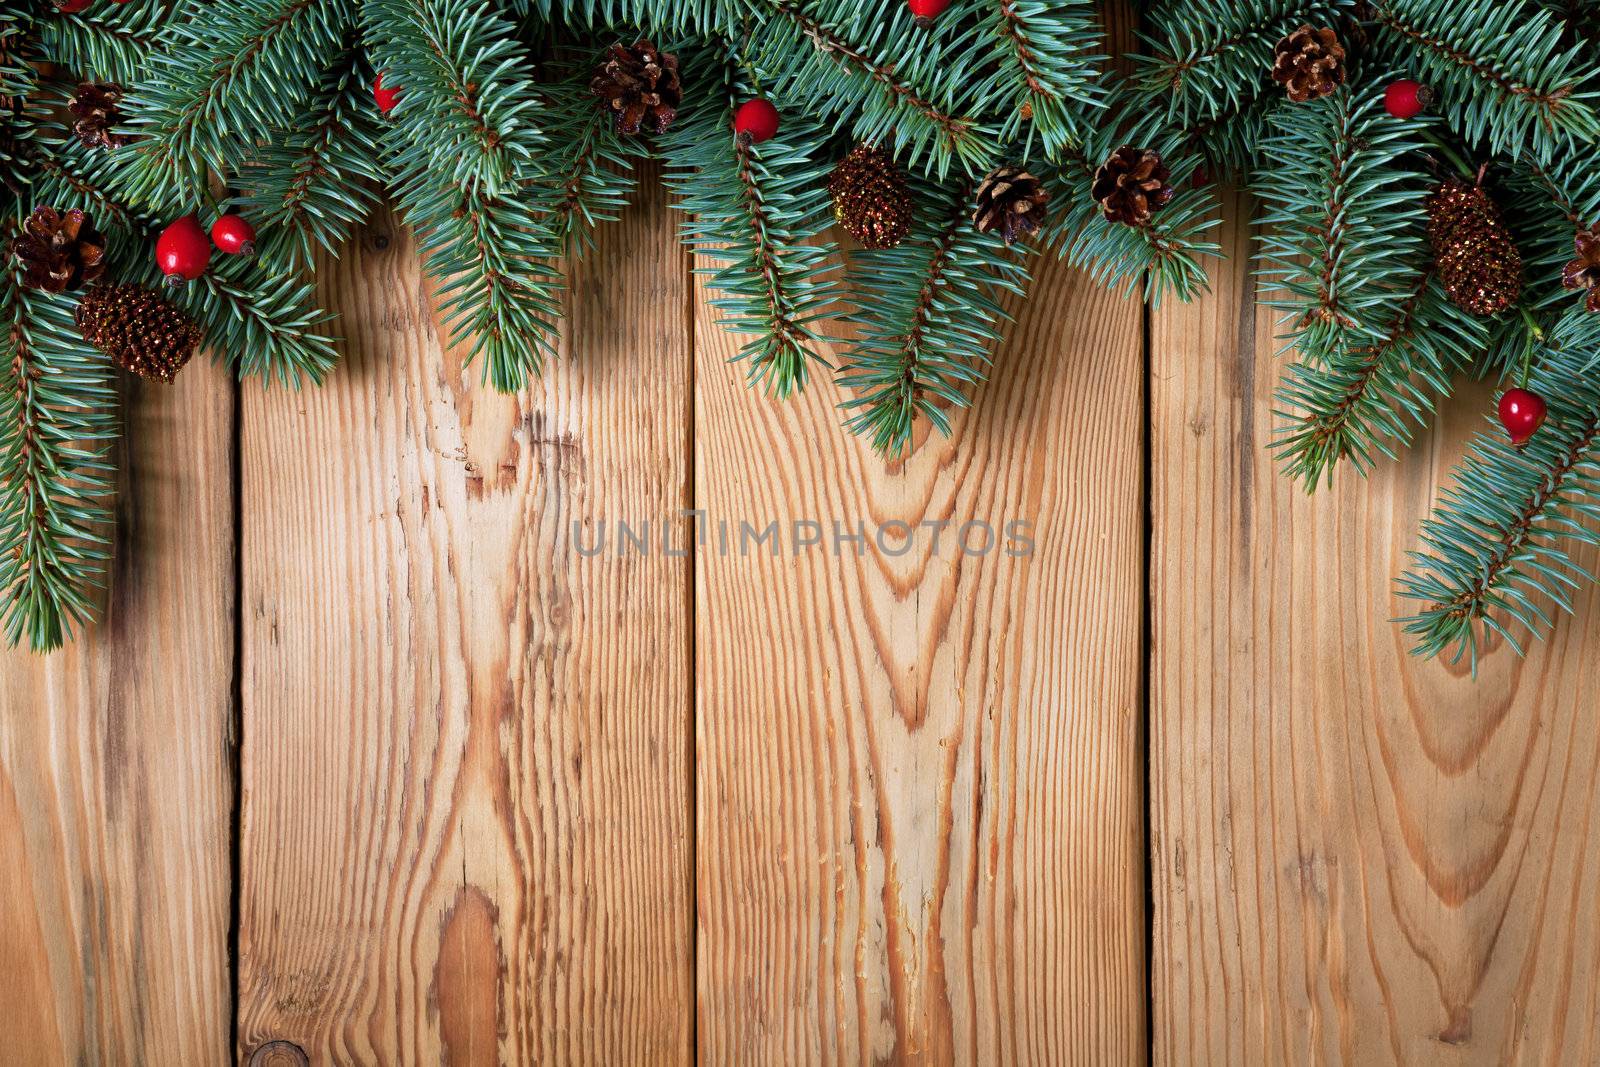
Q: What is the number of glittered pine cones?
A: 3